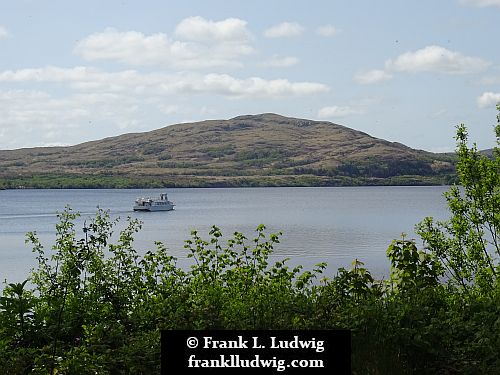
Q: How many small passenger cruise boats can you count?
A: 1